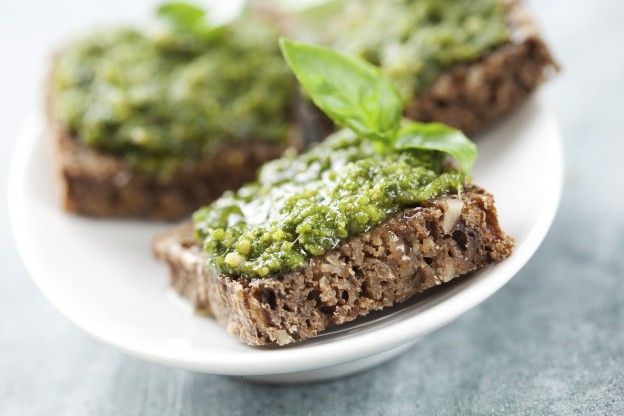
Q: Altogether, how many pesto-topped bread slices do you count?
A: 3